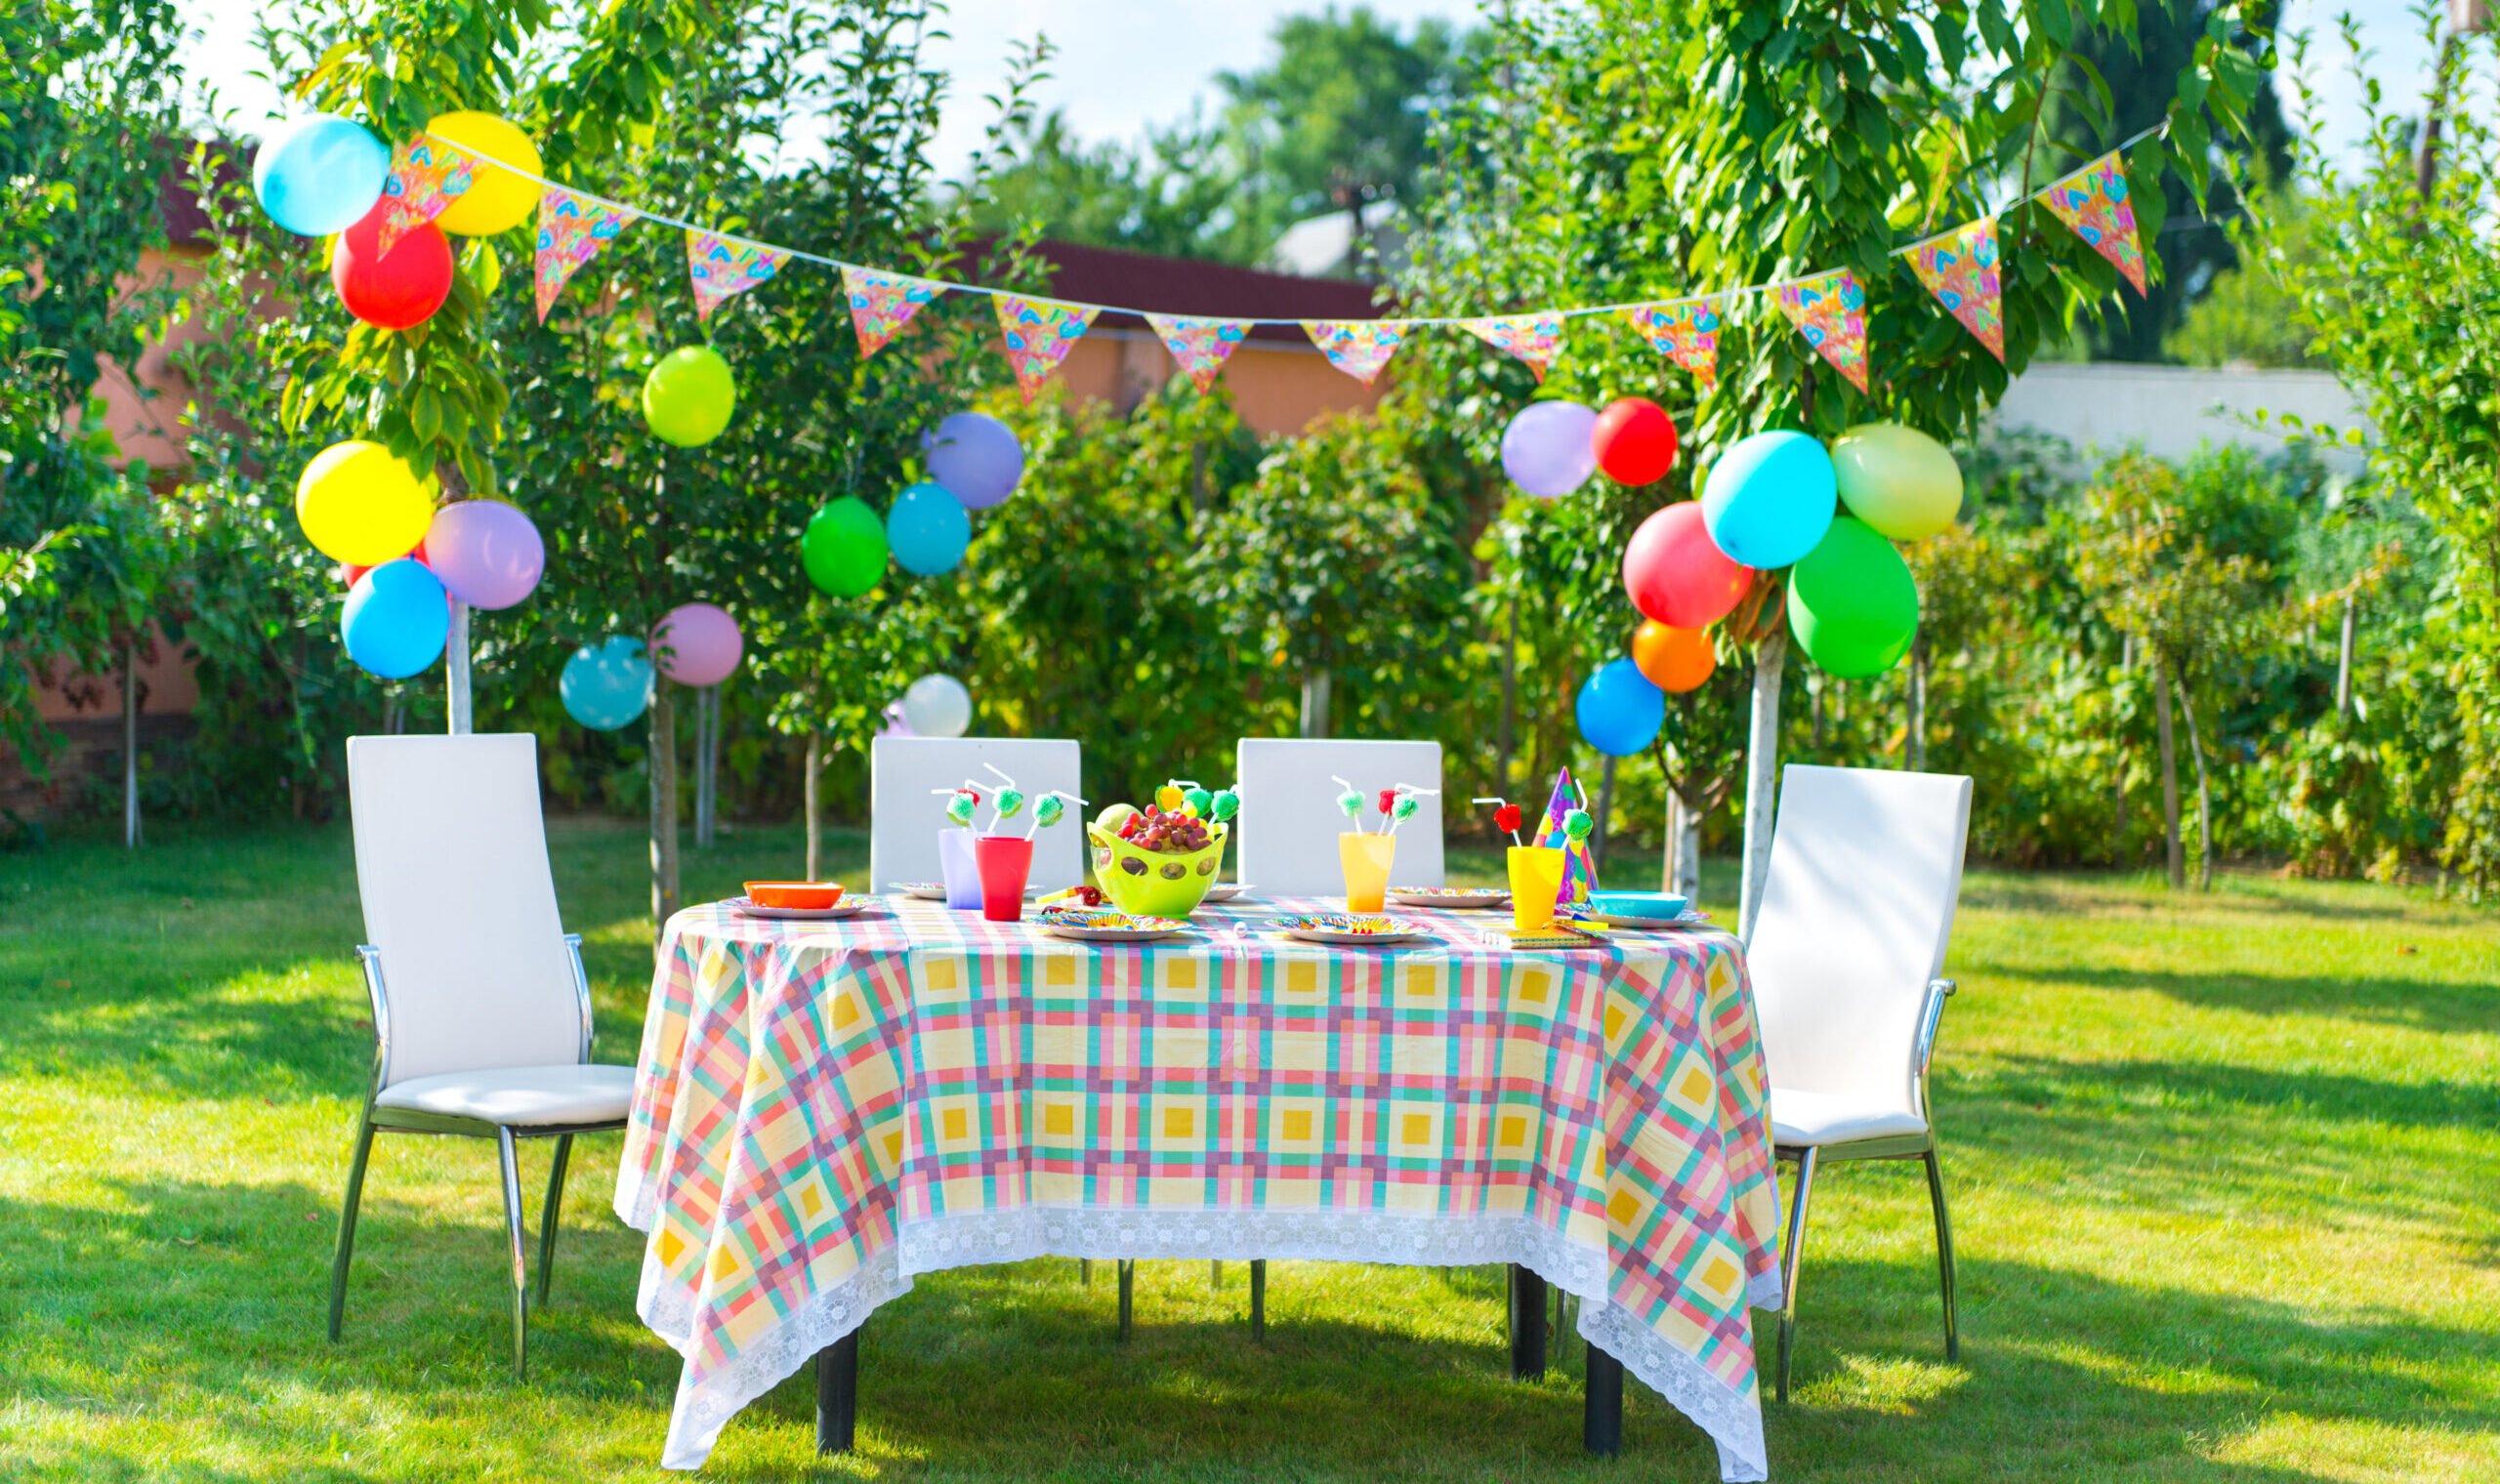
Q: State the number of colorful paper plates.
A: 7